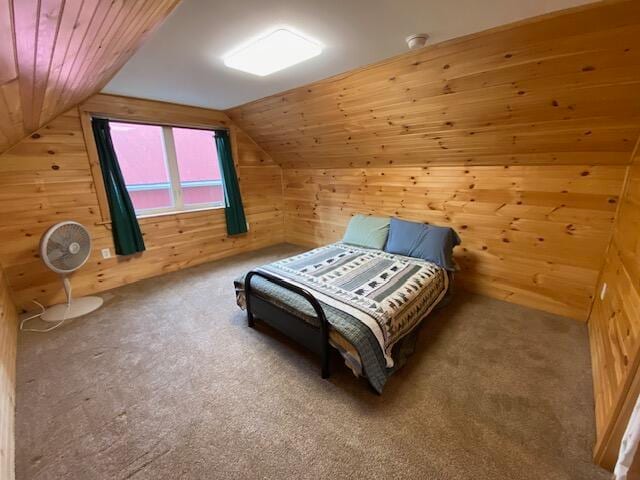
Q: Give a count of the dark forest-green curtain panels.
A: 2